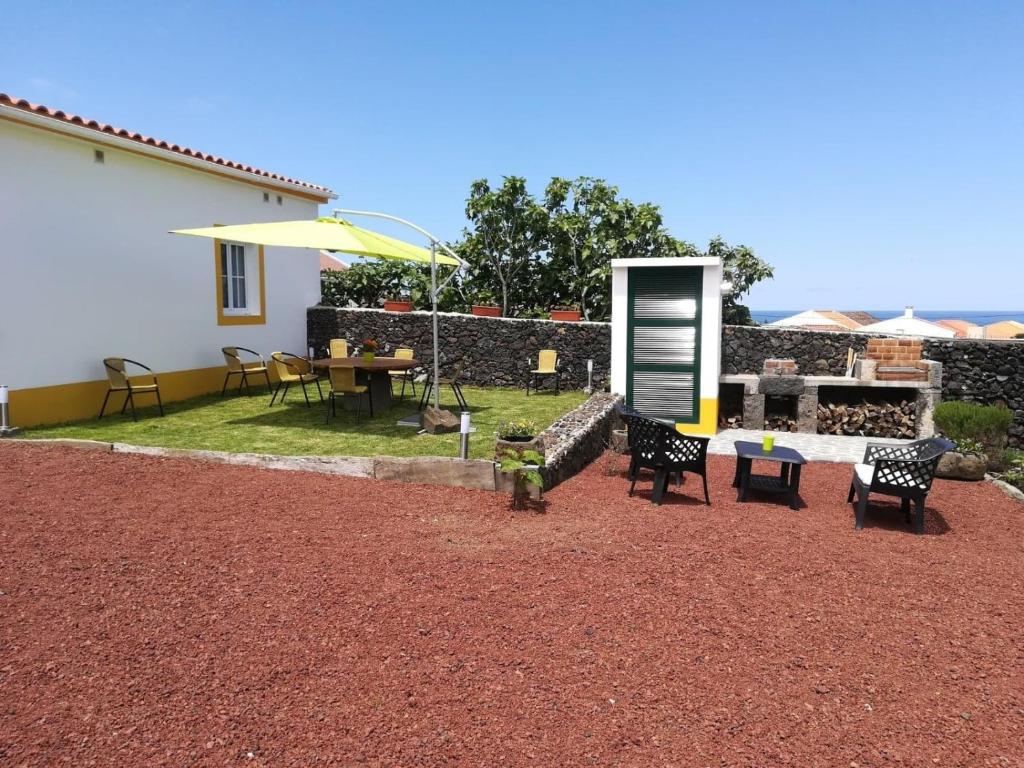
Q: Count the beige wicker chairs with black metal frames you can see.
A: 8